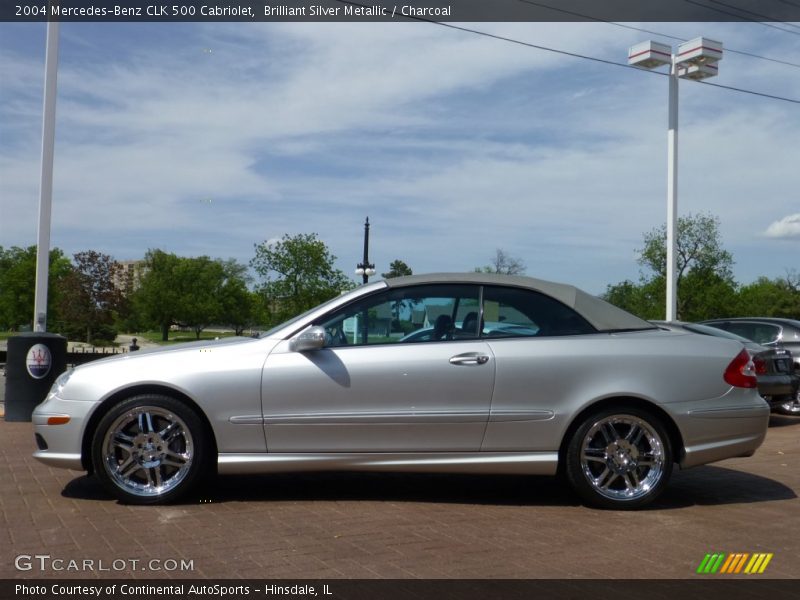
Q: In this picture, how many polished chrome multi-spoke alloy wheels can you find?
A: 2